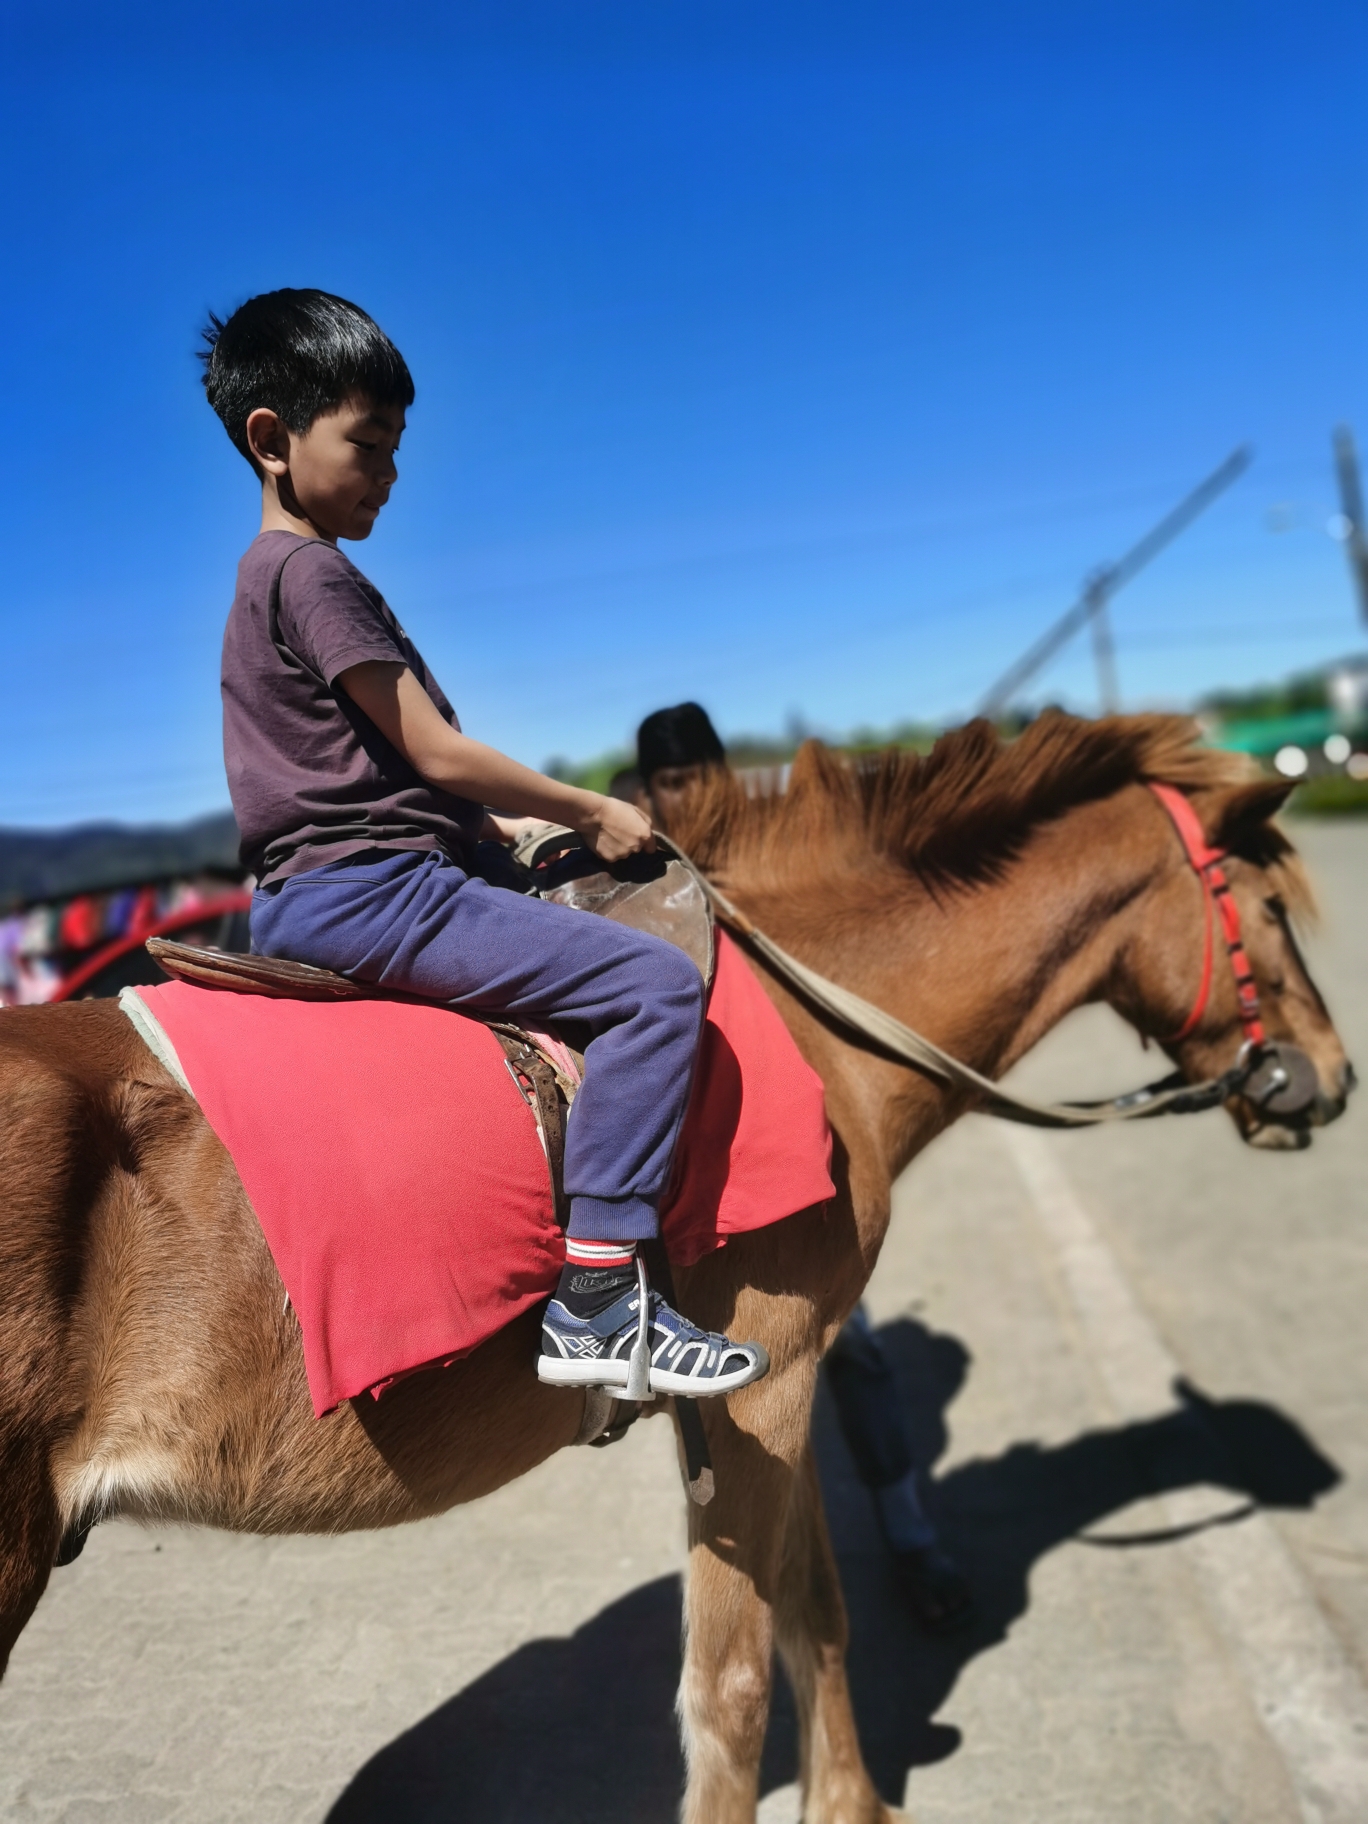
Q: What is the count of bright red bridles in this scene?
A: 1